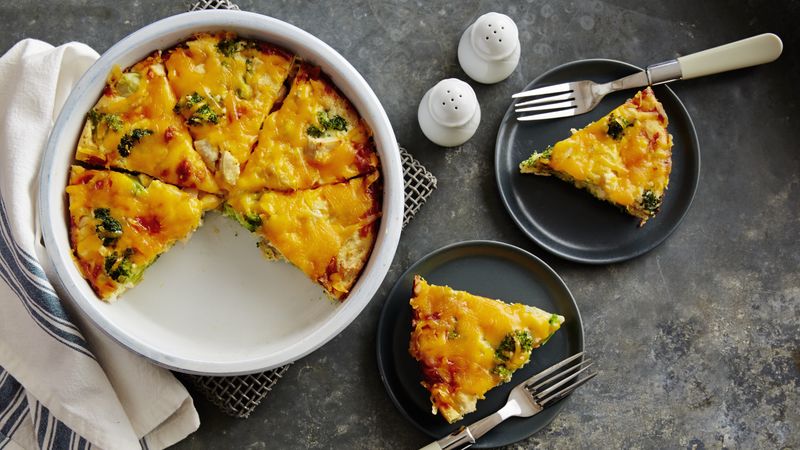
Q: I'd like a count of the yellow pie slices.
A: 7